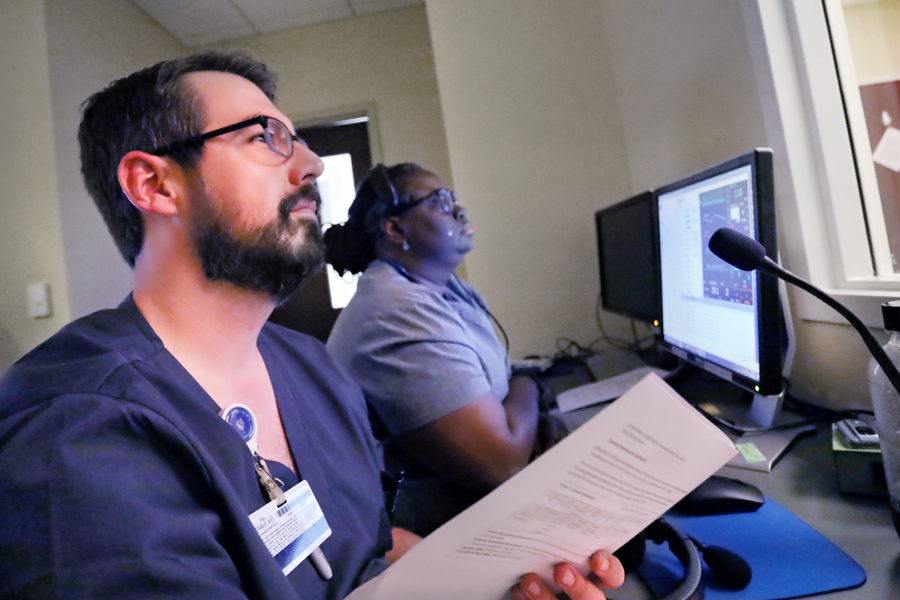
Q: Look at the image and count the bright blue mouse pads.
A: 1